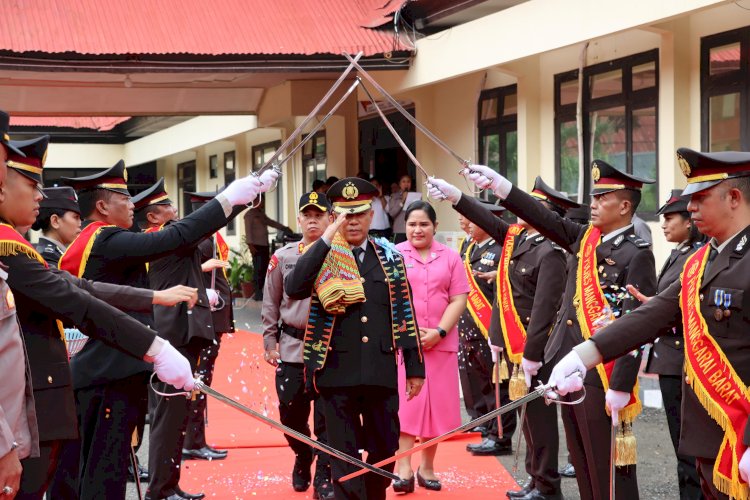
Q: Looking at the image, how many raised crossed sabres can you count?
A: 4